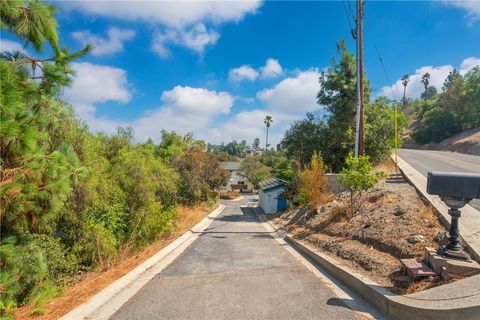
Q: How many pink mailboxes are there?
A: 0